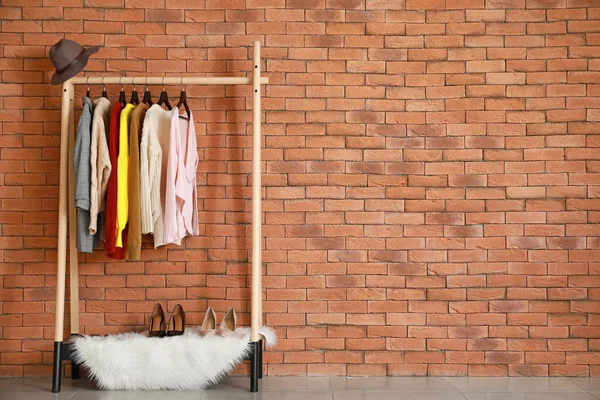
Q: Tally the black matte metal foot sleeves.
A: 4